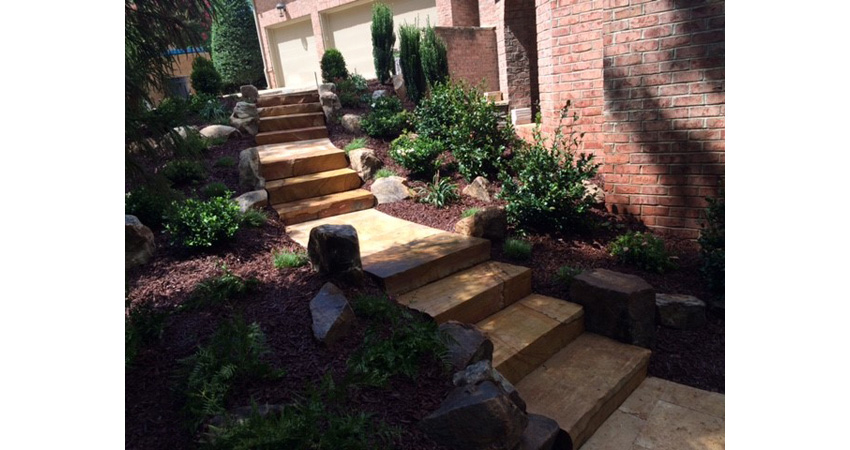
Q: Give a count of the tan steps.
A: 11